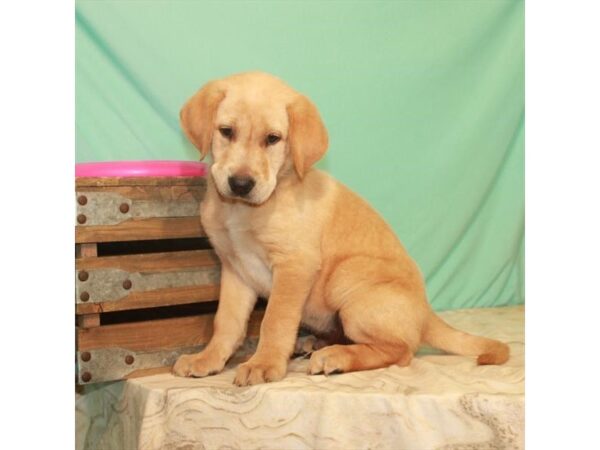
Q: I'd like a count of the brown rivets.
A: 9